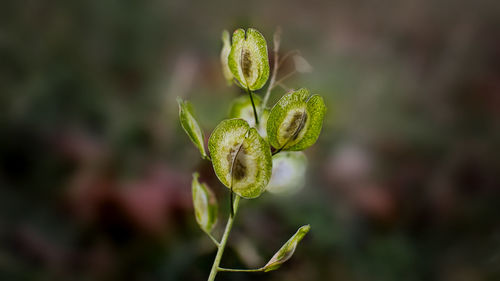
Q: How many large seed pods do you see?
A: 3